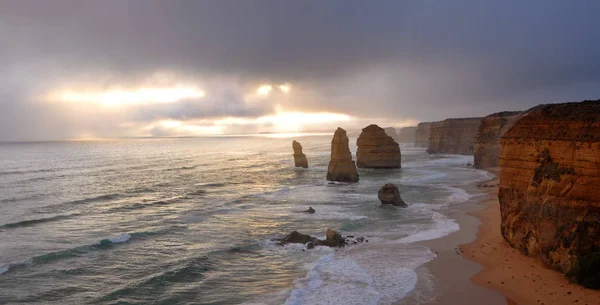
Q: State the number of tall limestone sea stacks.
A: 3